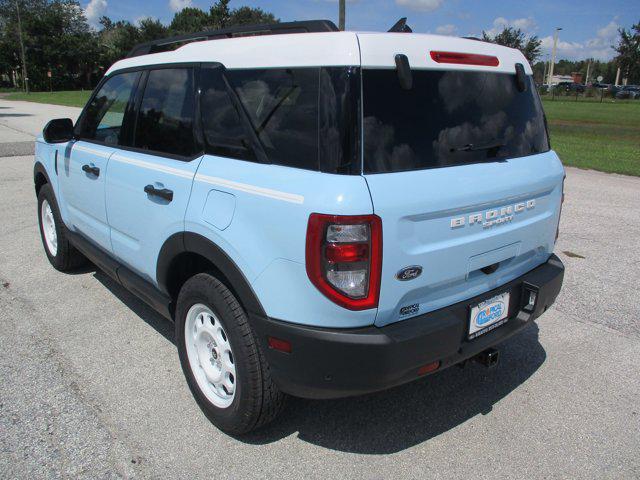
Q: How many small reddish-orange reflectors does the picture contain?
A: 2